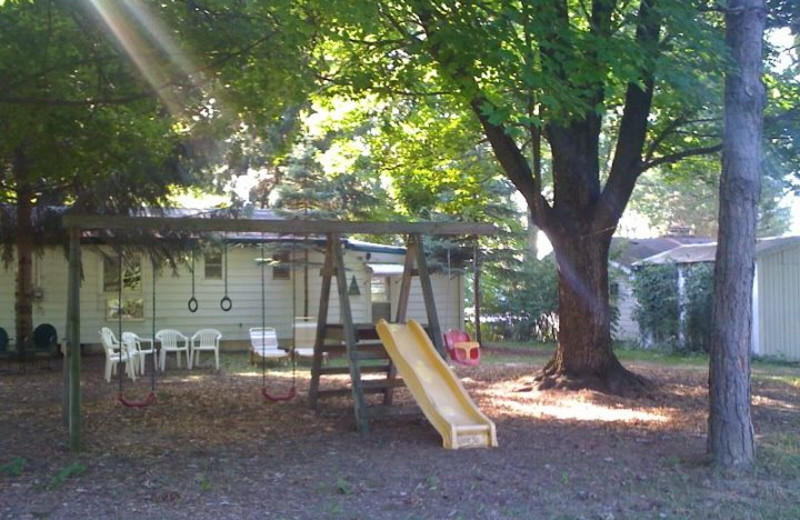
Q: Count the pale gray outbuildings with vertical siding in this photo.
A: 1